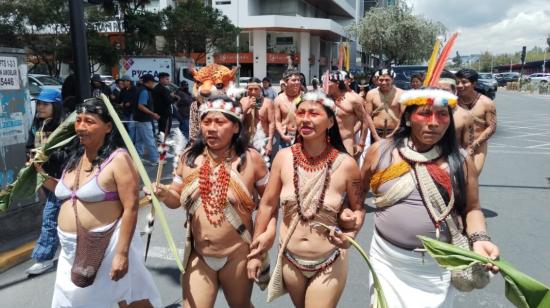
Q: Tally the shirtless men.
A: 6